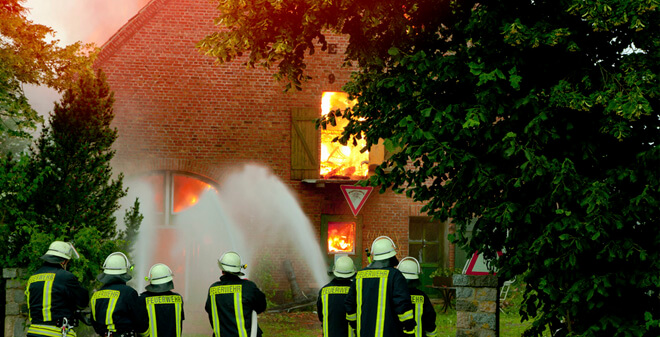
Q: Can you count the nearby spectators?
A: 0